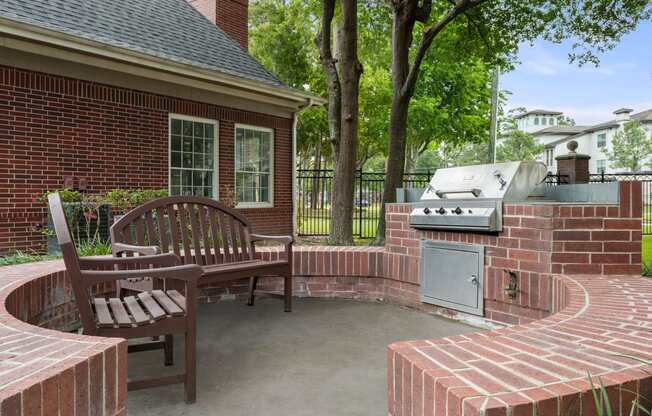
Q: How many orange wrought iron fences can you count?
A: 0